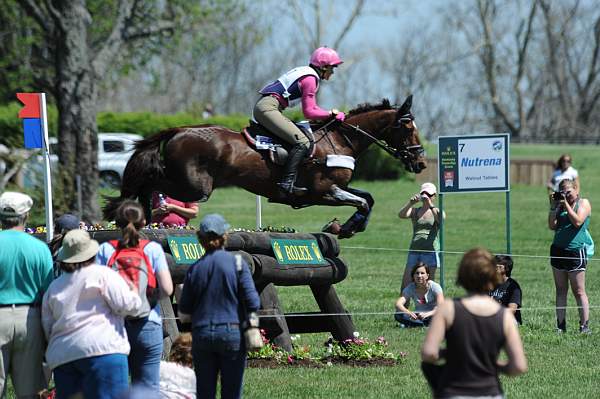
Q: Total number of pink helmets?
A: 1